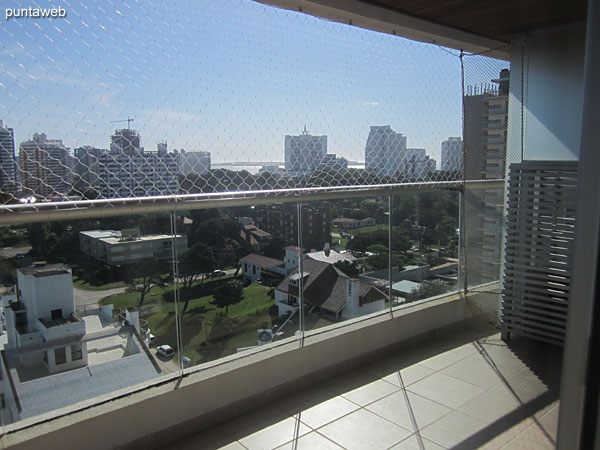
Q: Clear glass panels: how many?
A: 5